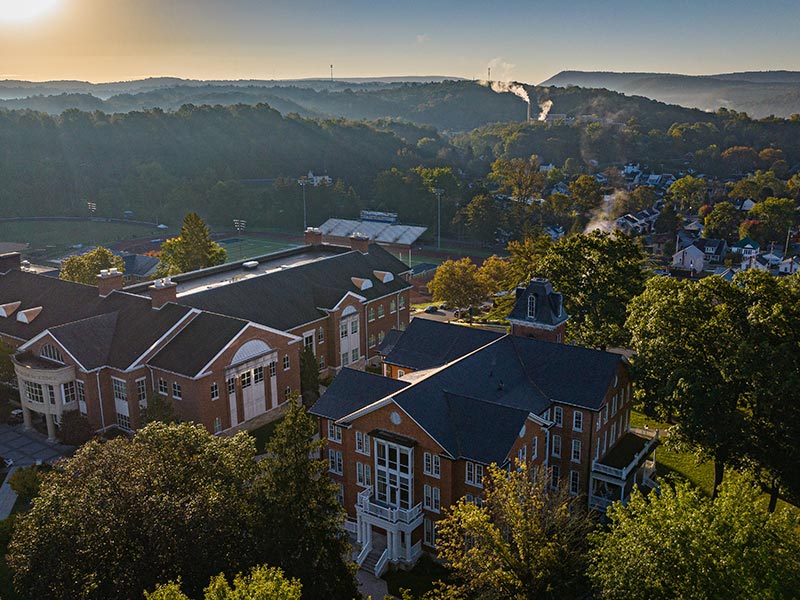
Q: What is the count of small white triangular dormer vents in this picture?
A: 4